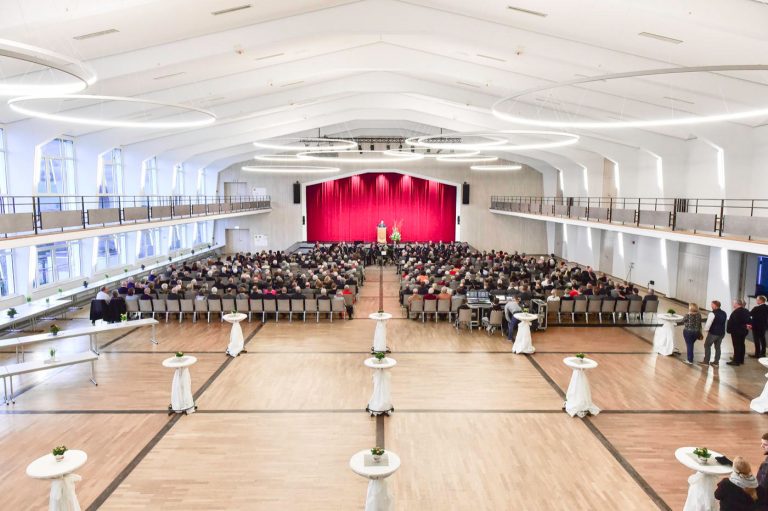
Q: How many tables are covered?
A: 11